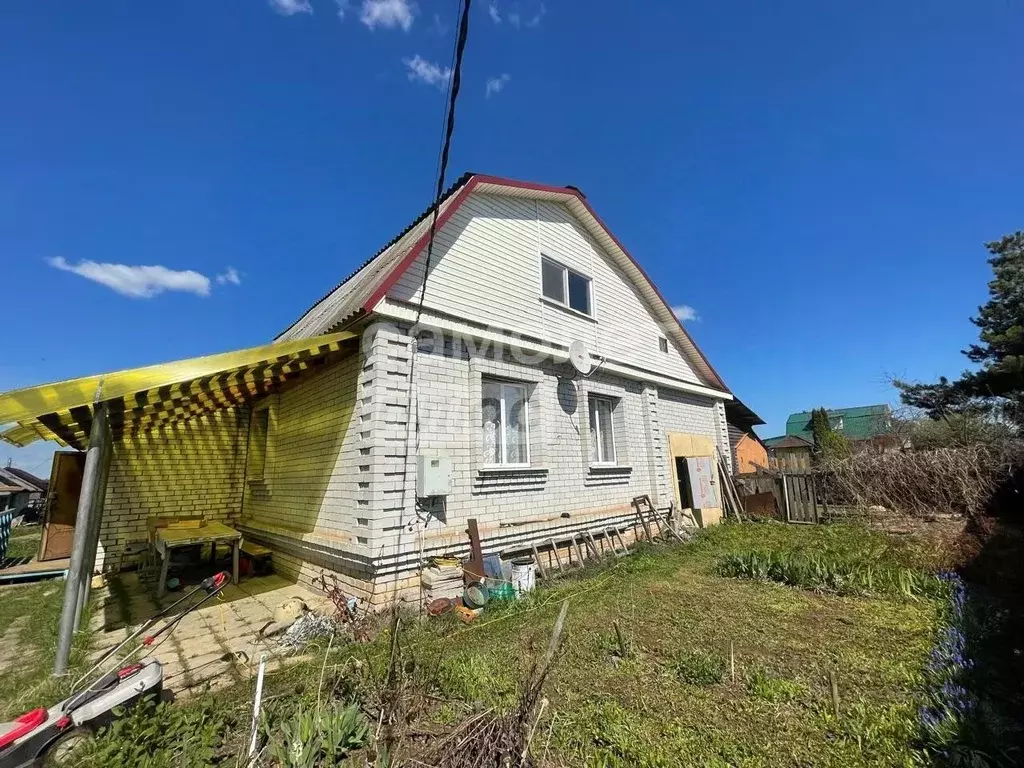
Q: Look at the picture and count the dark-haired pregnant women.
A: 0